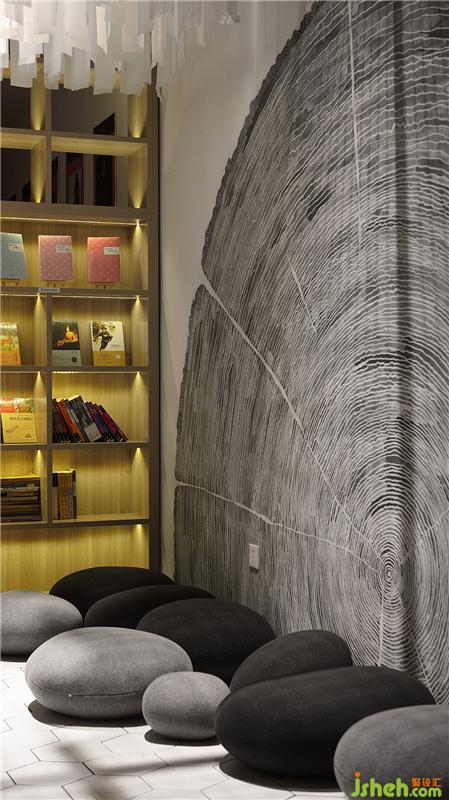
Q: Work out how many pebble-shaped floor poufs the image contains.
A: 9